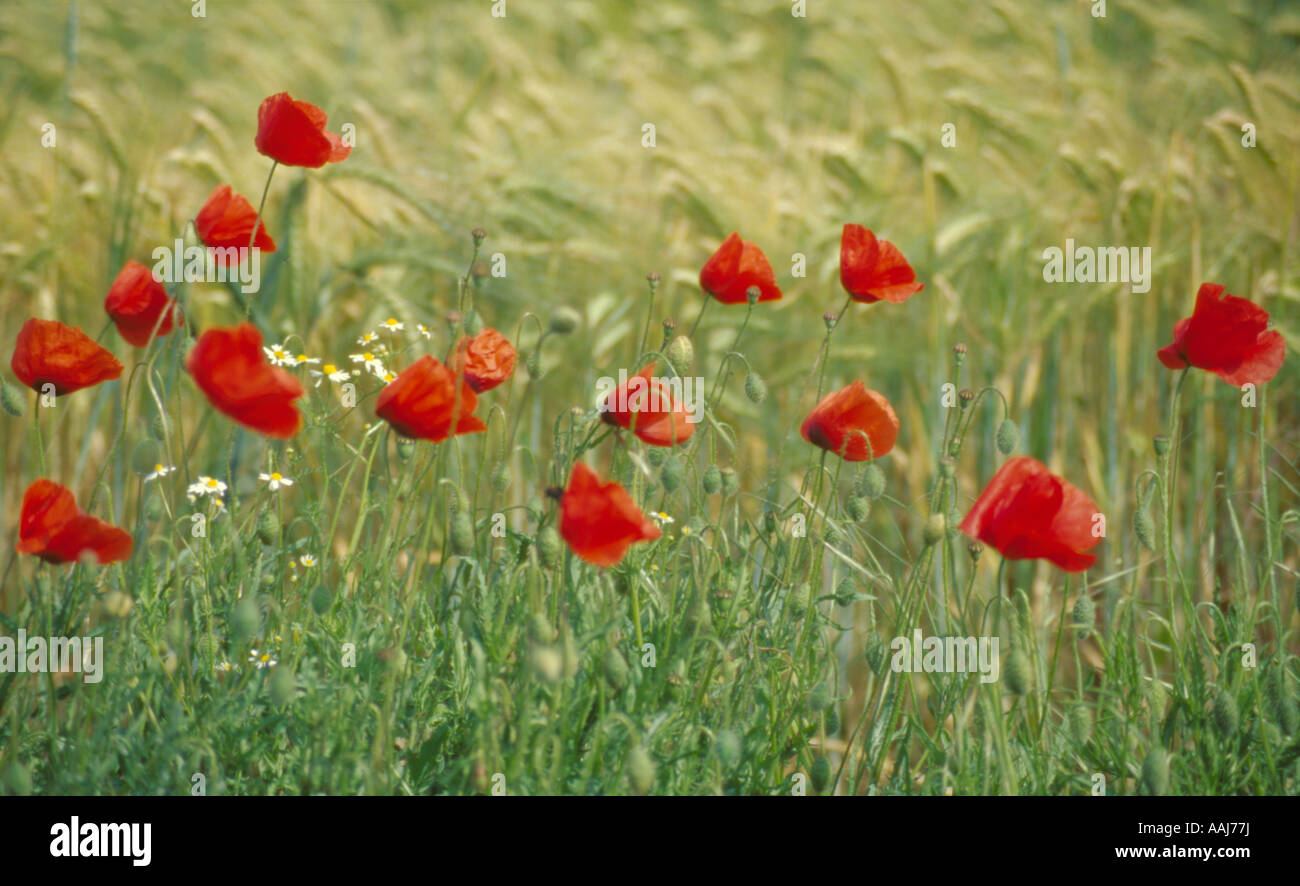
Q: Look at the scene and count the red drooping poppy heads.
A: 15